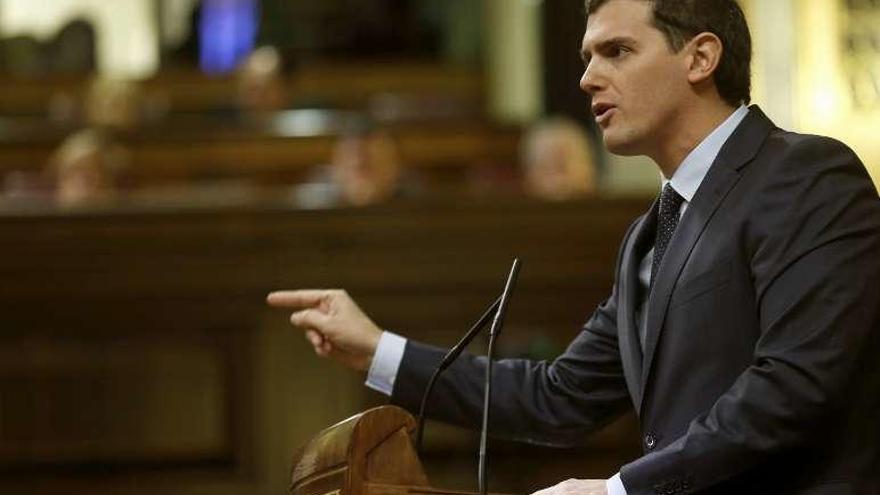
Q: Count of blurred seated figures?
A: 5